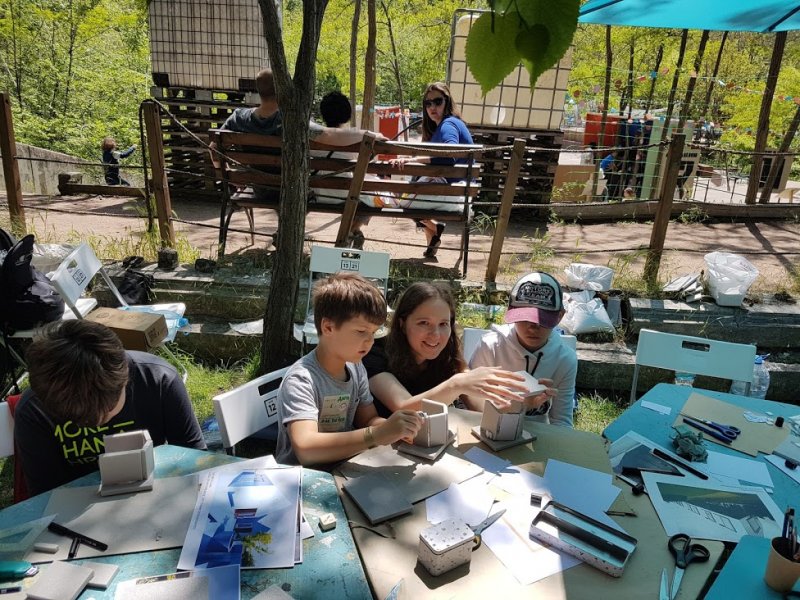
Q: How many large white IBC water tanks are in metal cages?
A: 2